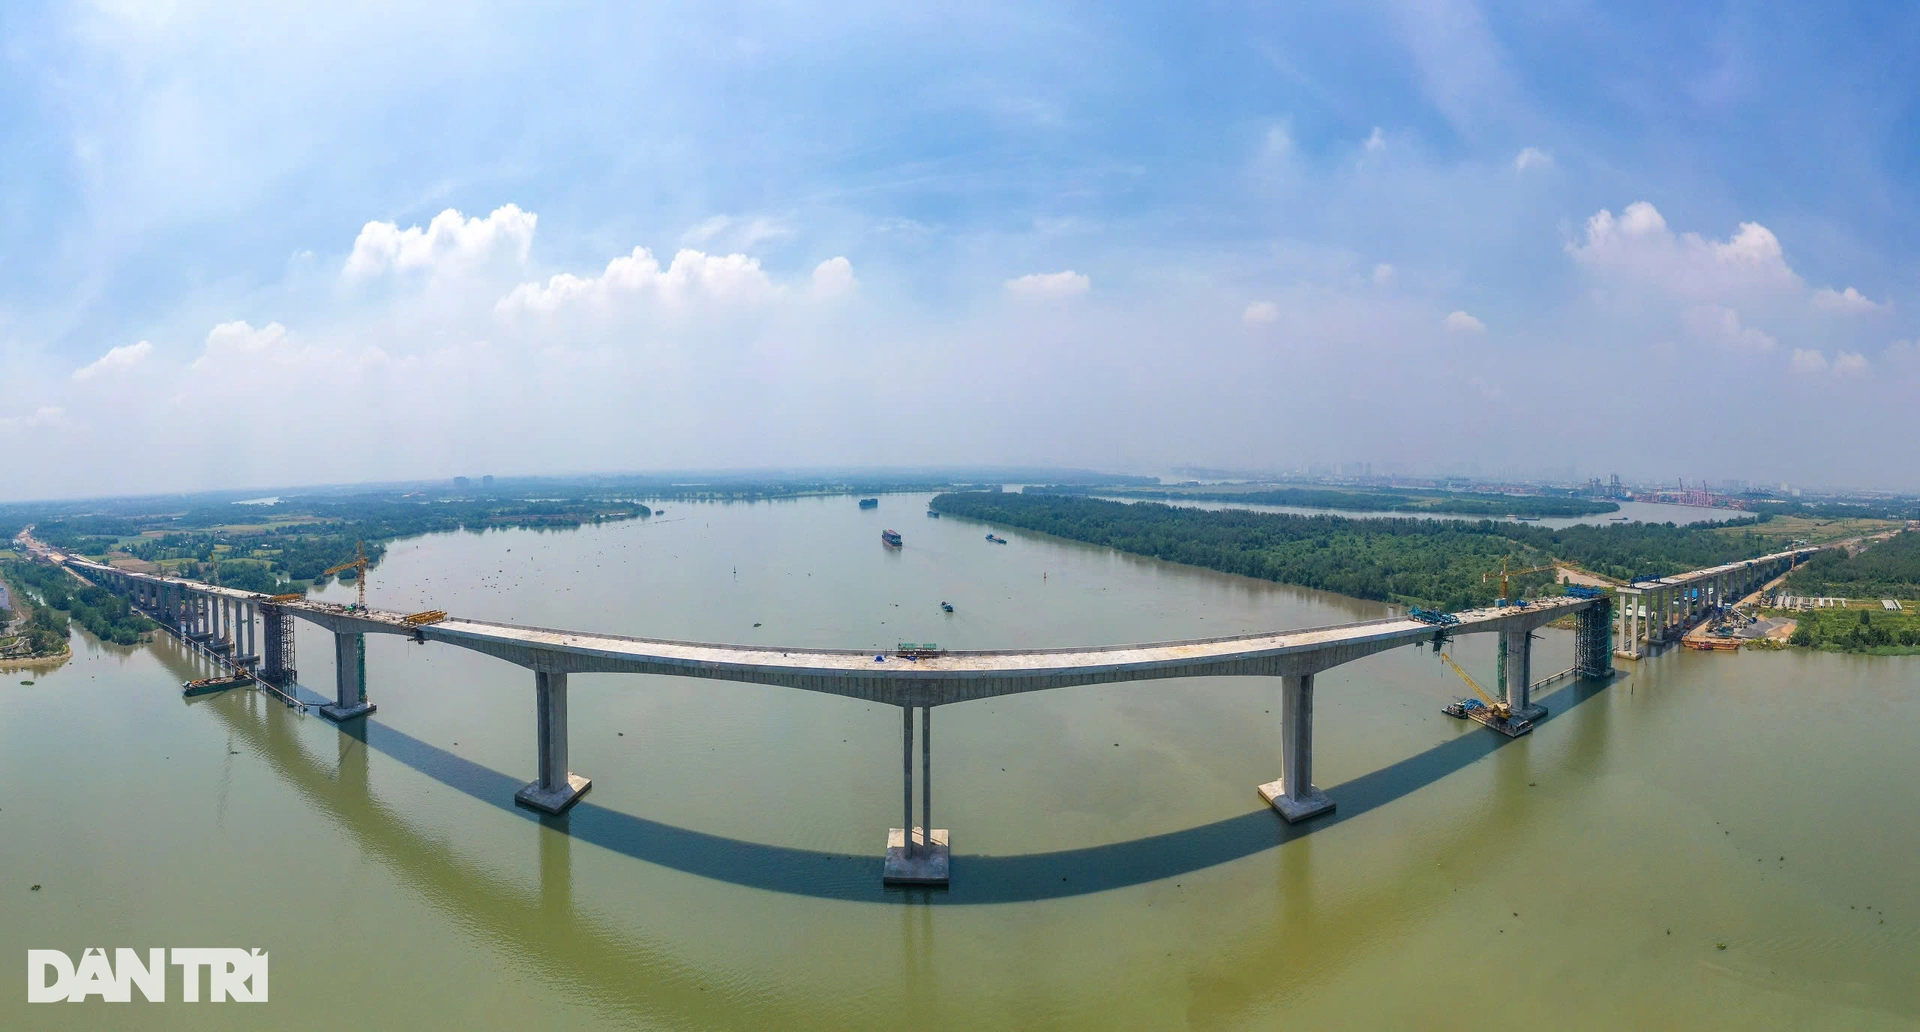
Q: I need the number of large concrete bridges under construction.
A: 1